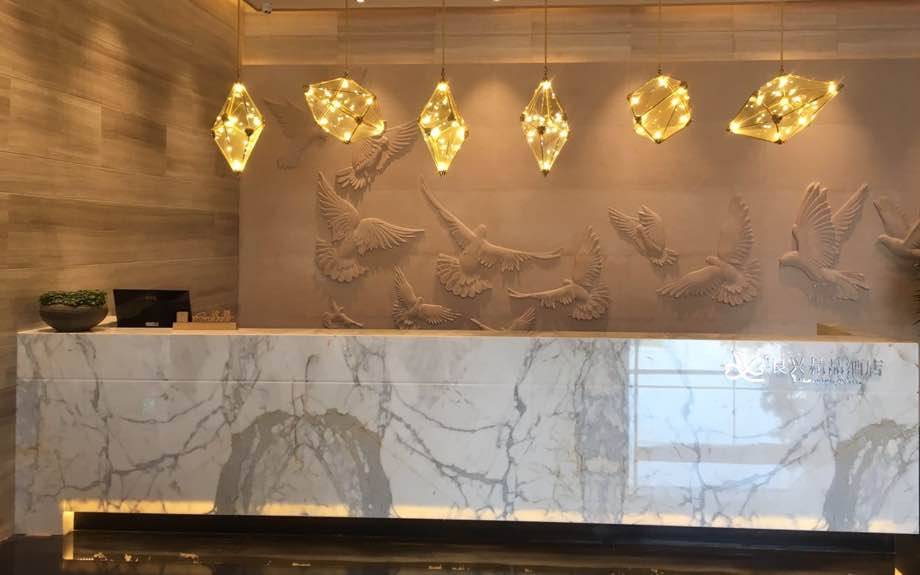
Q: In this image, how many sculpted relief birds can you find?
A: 12